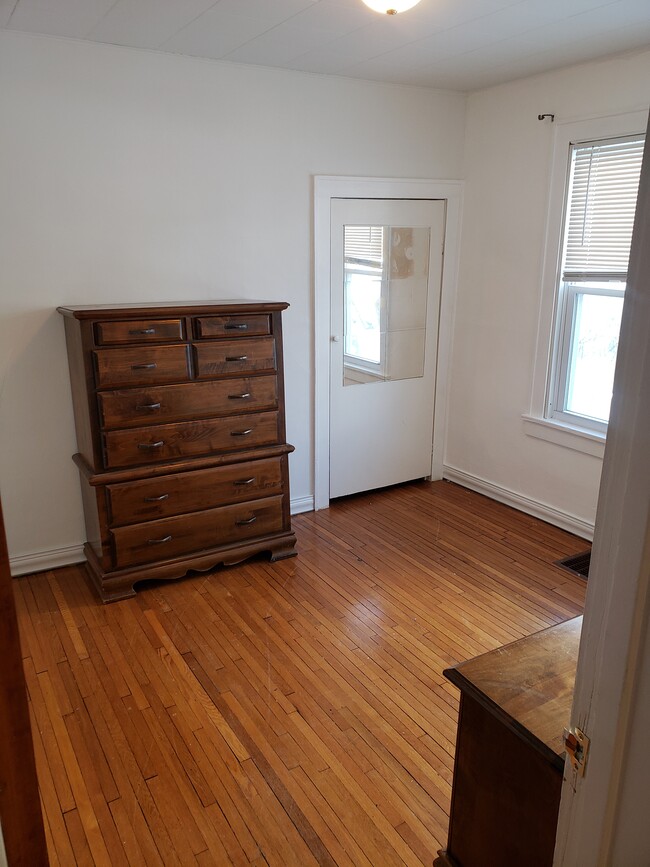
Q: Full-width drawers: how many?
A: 4